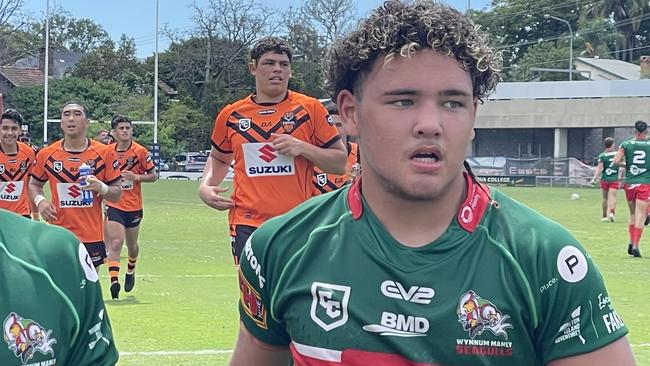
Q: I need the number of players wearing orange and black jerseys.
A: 5